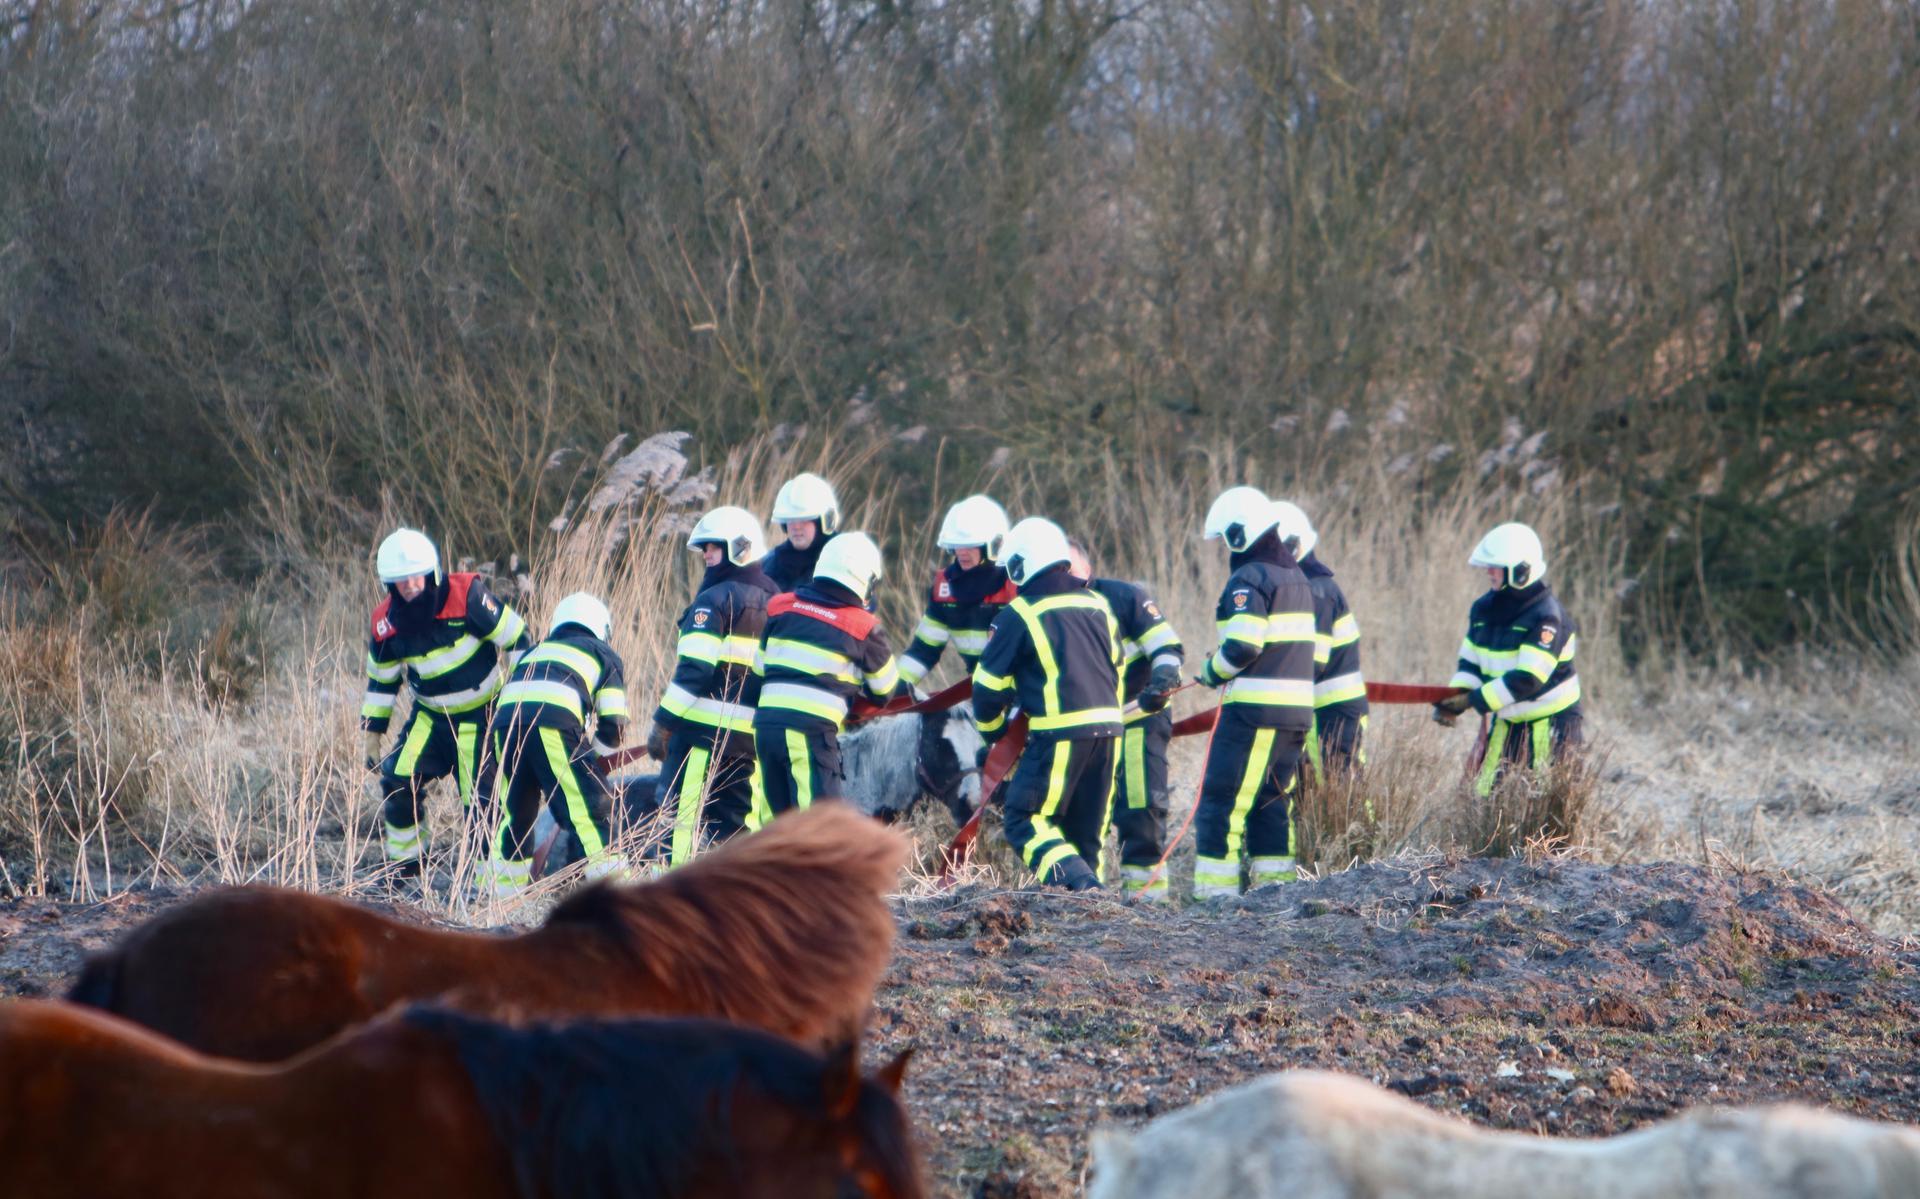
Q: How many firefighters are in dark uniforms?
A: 11